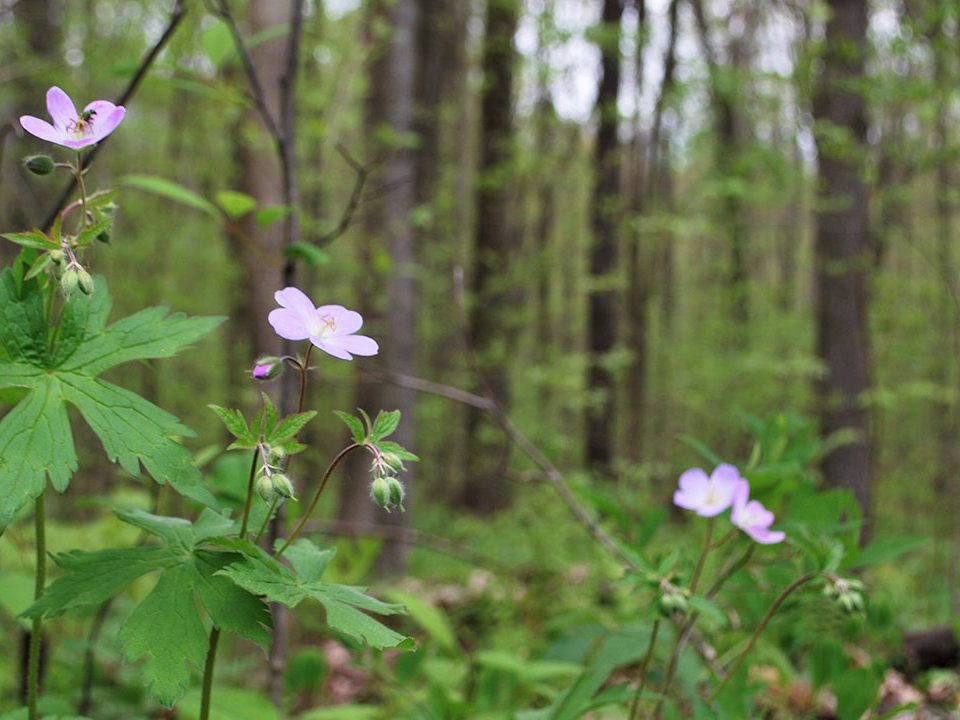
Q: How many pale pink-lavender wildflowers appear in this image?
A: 4